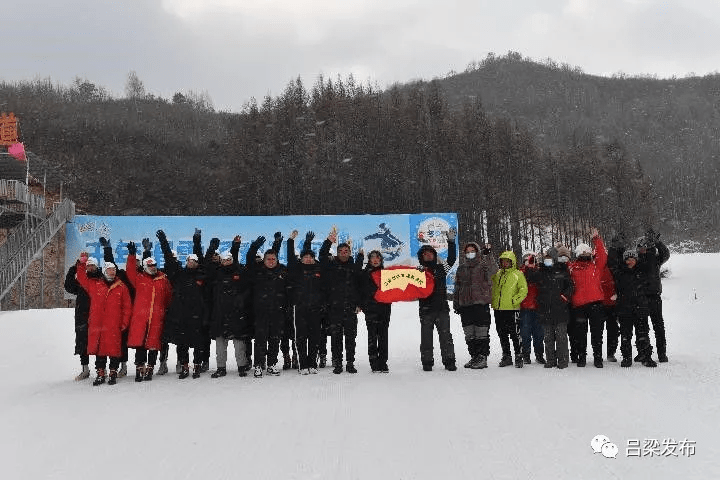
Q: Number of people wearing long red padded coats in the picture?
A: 2